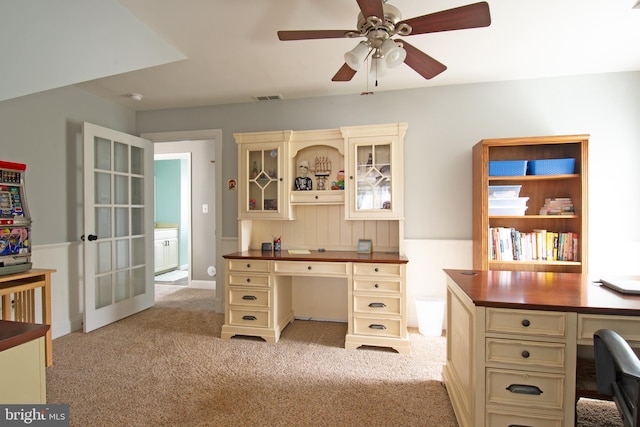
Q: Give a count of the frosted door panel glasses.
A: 15